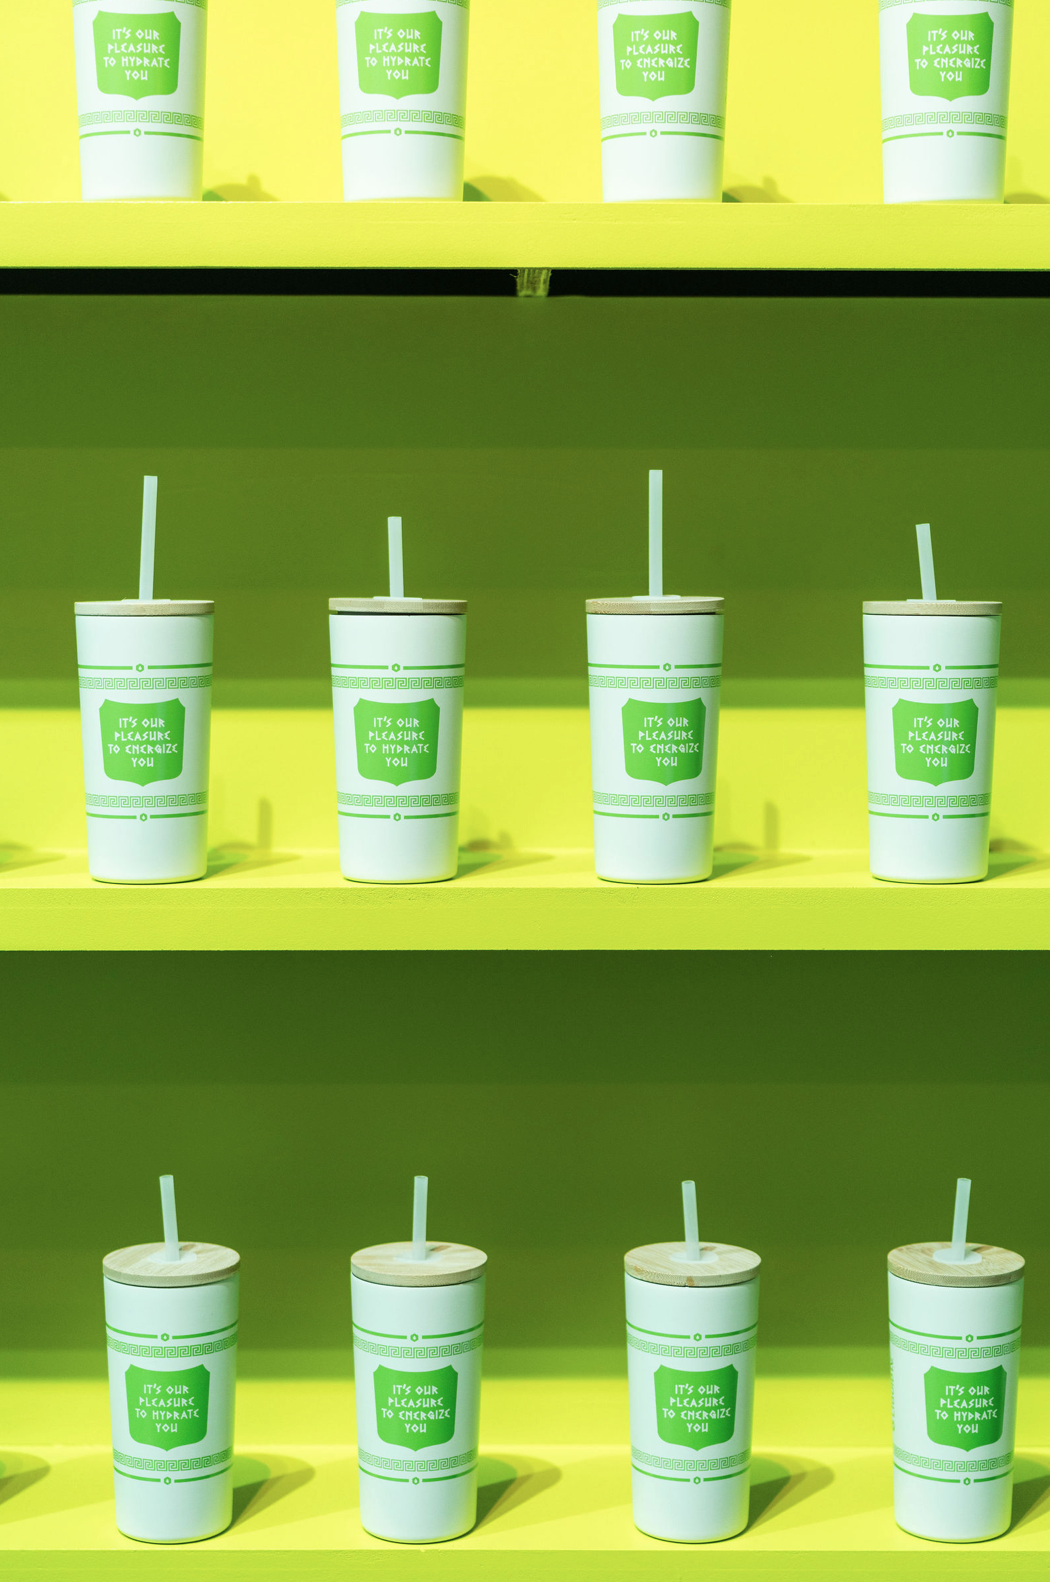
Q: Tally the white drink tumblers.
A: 12